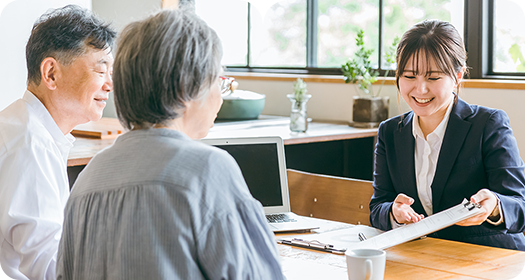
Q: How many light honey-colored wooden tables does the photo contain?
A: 1